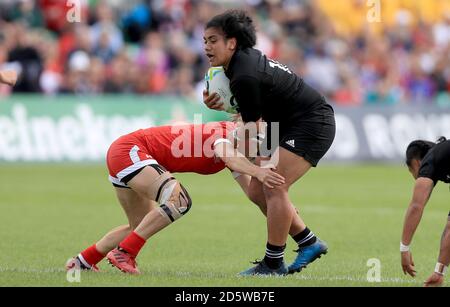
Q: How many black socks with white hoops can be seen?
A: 2